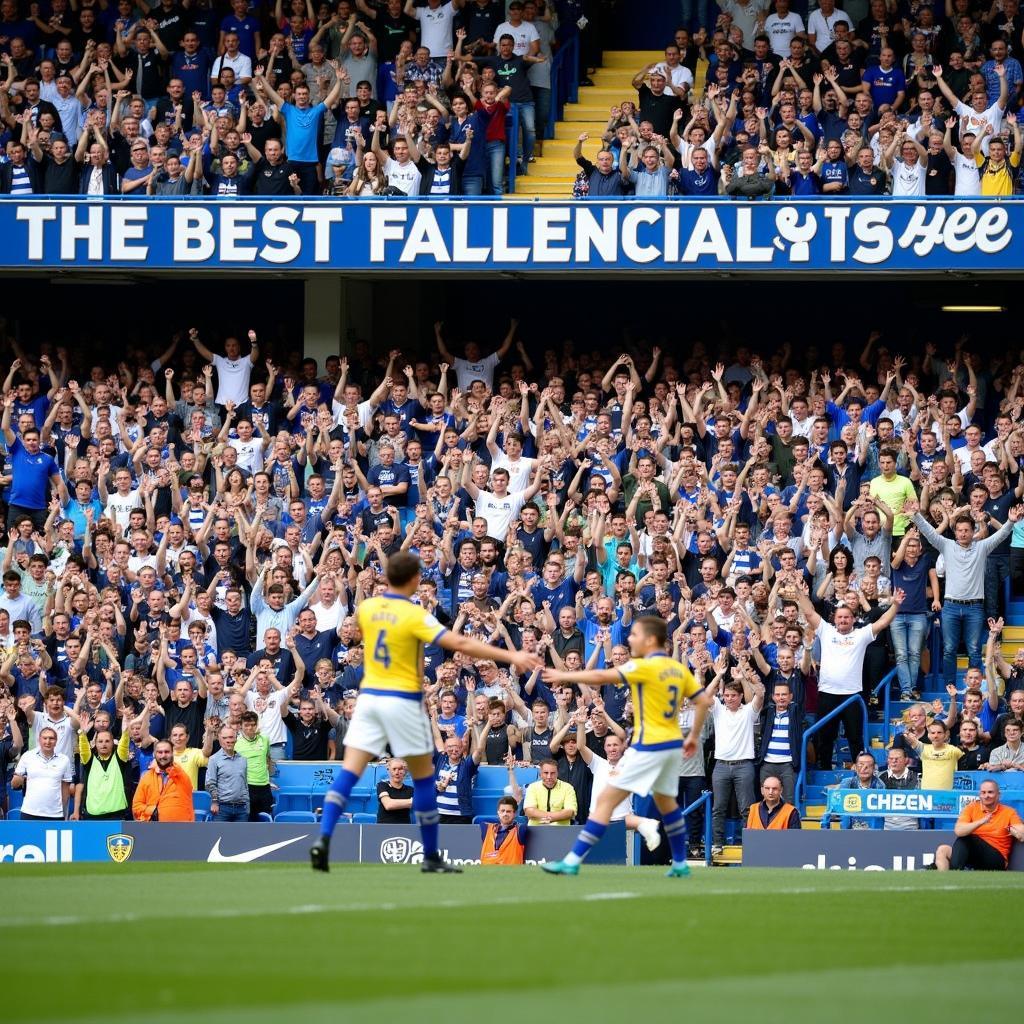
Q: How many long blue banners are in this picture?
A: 1